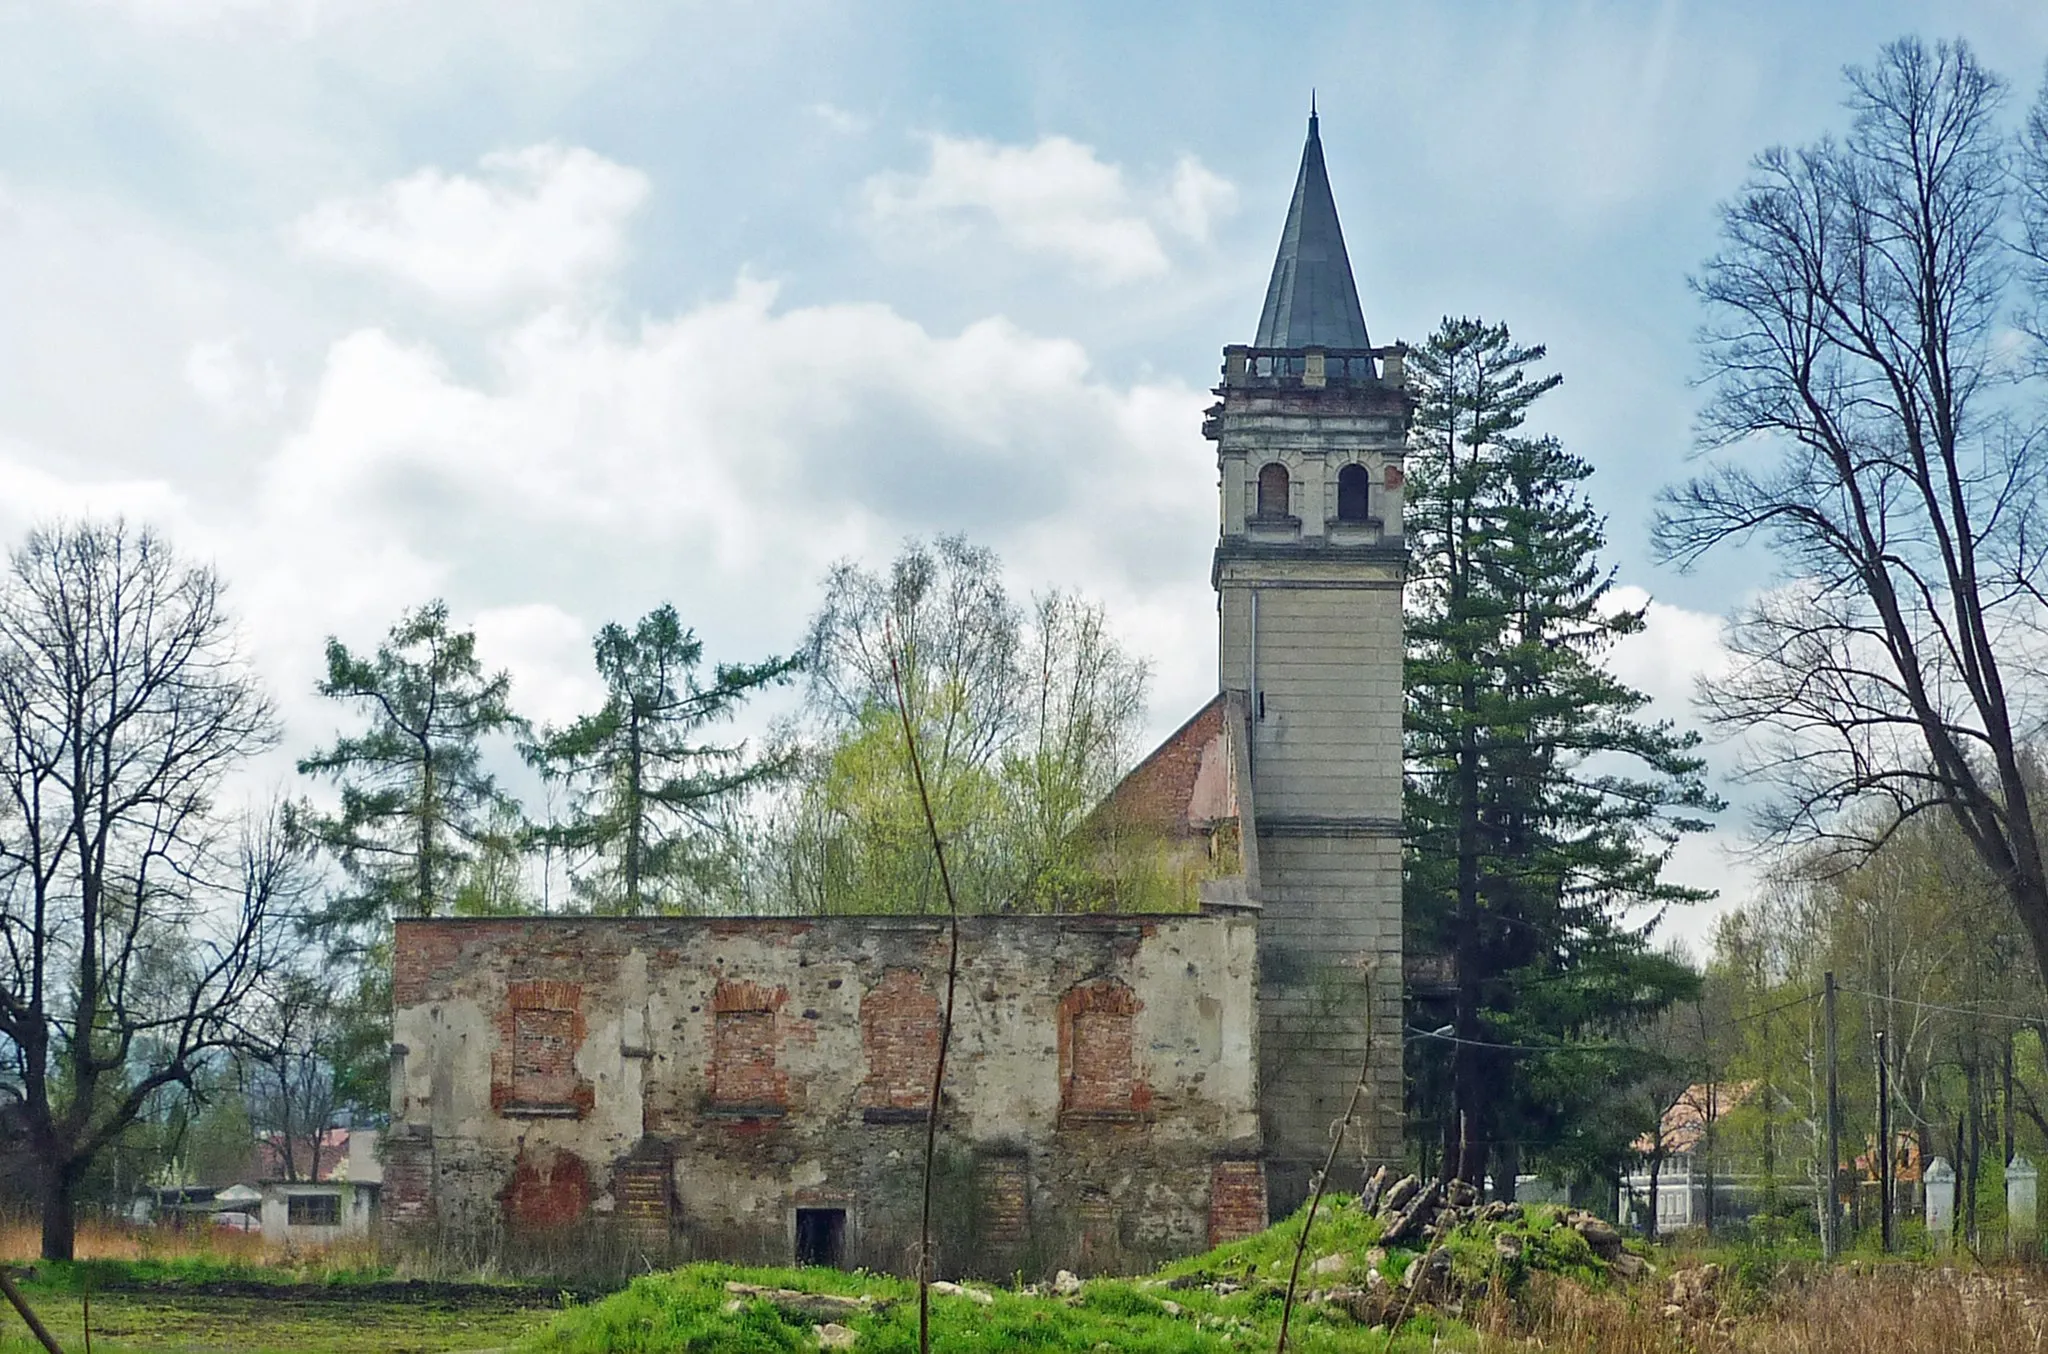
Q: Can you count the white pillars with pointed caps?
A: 2